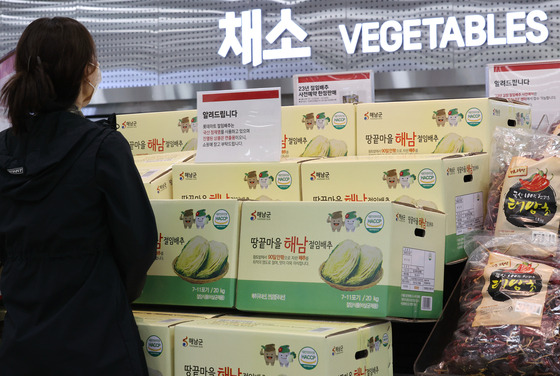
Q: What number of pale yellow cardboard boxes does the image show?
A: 10